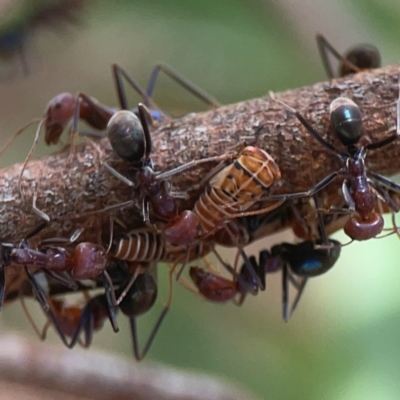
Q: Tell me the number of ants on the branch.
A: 7